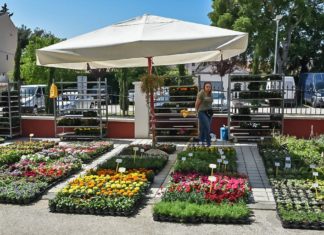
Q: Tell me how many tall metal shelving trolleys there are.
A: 4